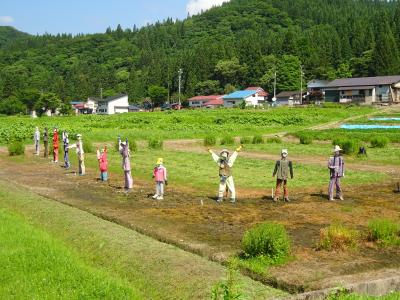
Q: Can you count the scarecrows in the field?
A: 11